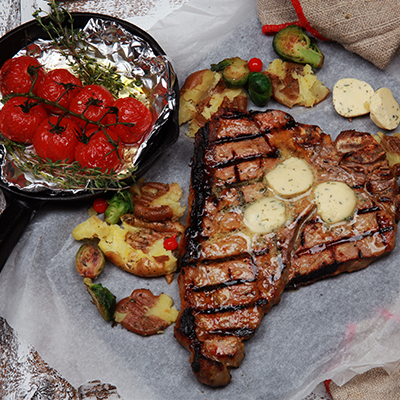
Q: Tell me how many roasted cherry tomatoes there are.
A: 7